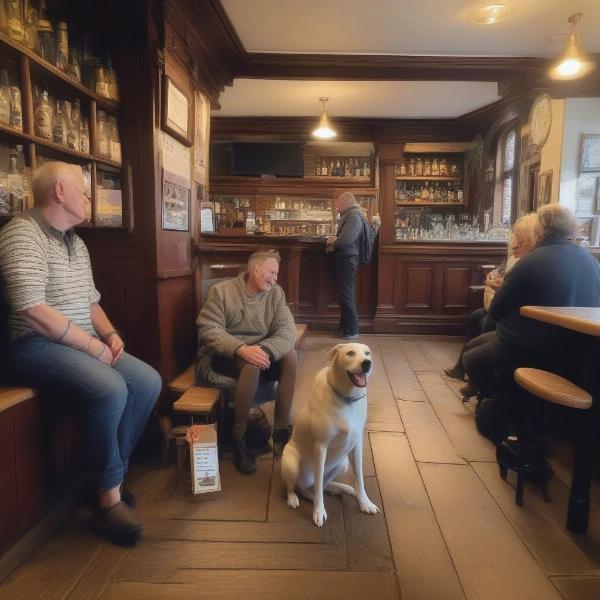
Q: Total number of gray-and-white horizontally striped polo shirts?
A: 1